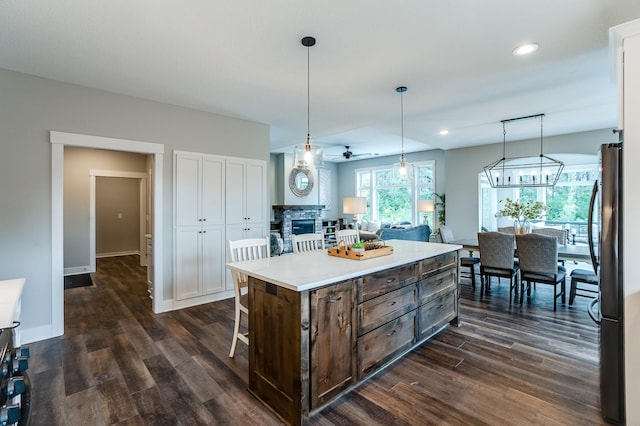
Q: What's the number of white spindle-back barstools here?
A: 3